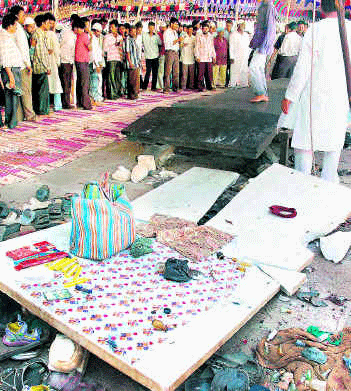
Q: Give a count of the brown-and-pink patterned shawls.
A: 1